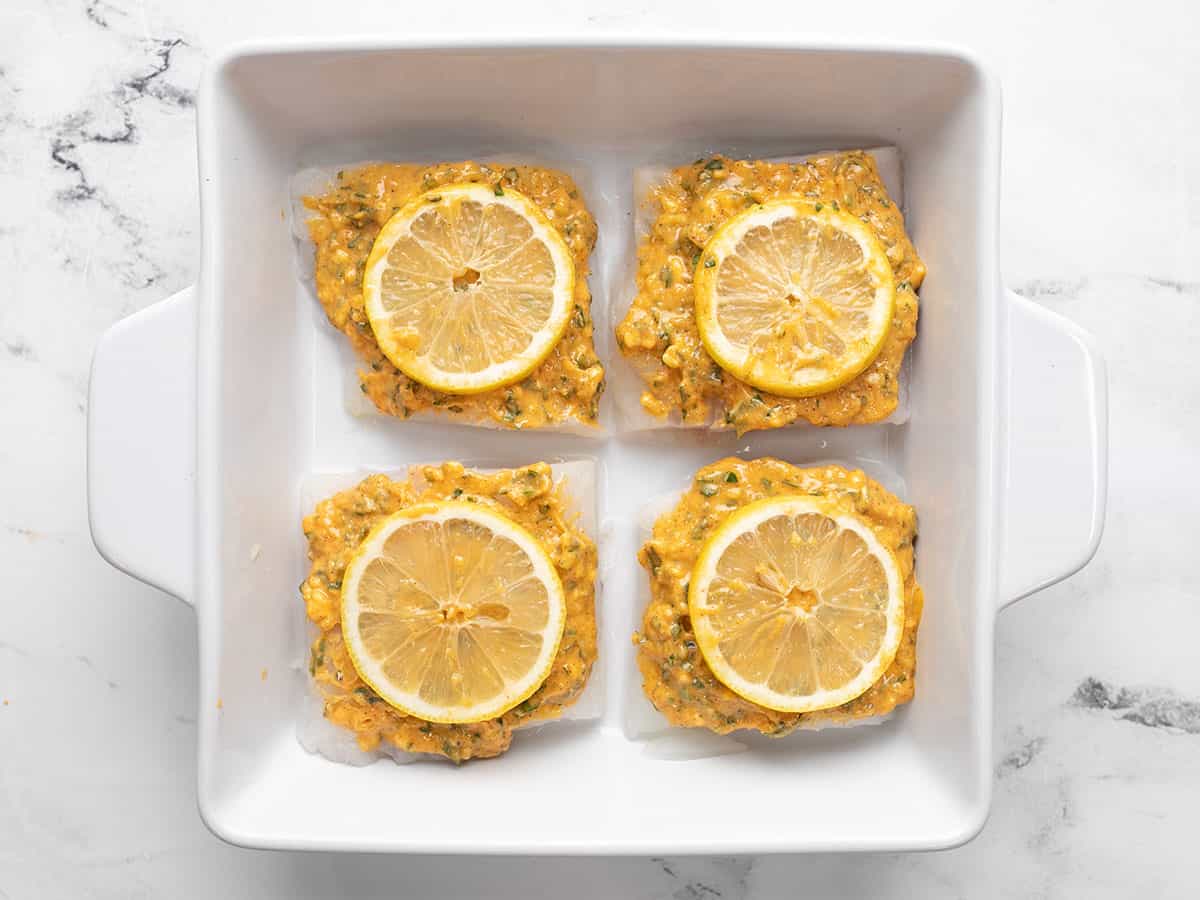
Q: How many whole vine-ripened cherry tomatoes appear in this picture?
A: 0